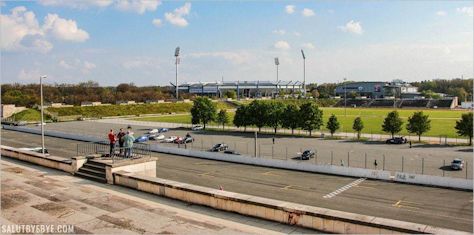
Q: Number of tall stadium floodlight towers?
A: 3